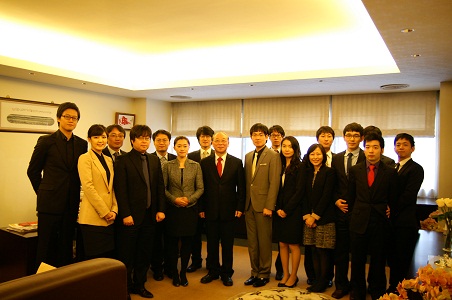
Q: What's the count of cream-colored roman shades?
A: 3